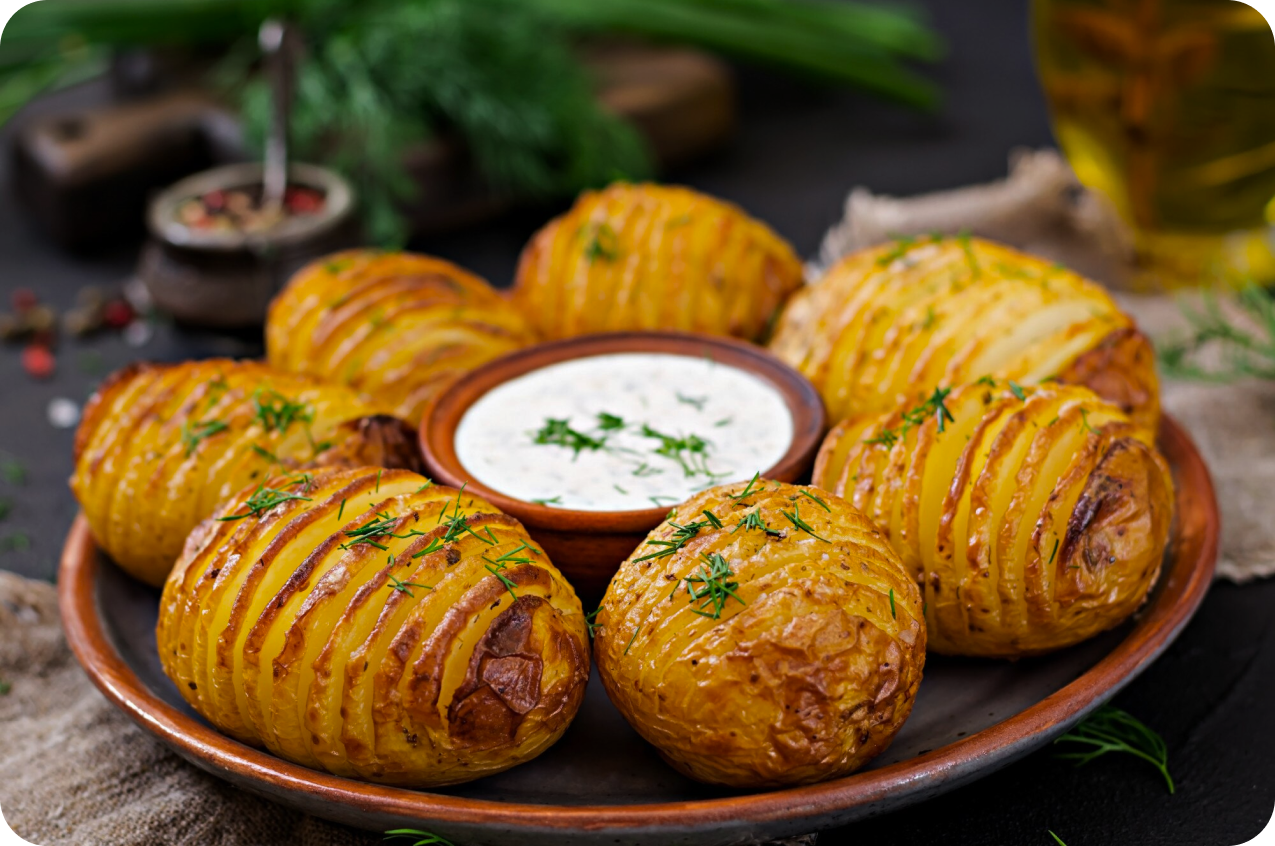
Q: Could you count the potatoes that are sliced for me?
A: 7